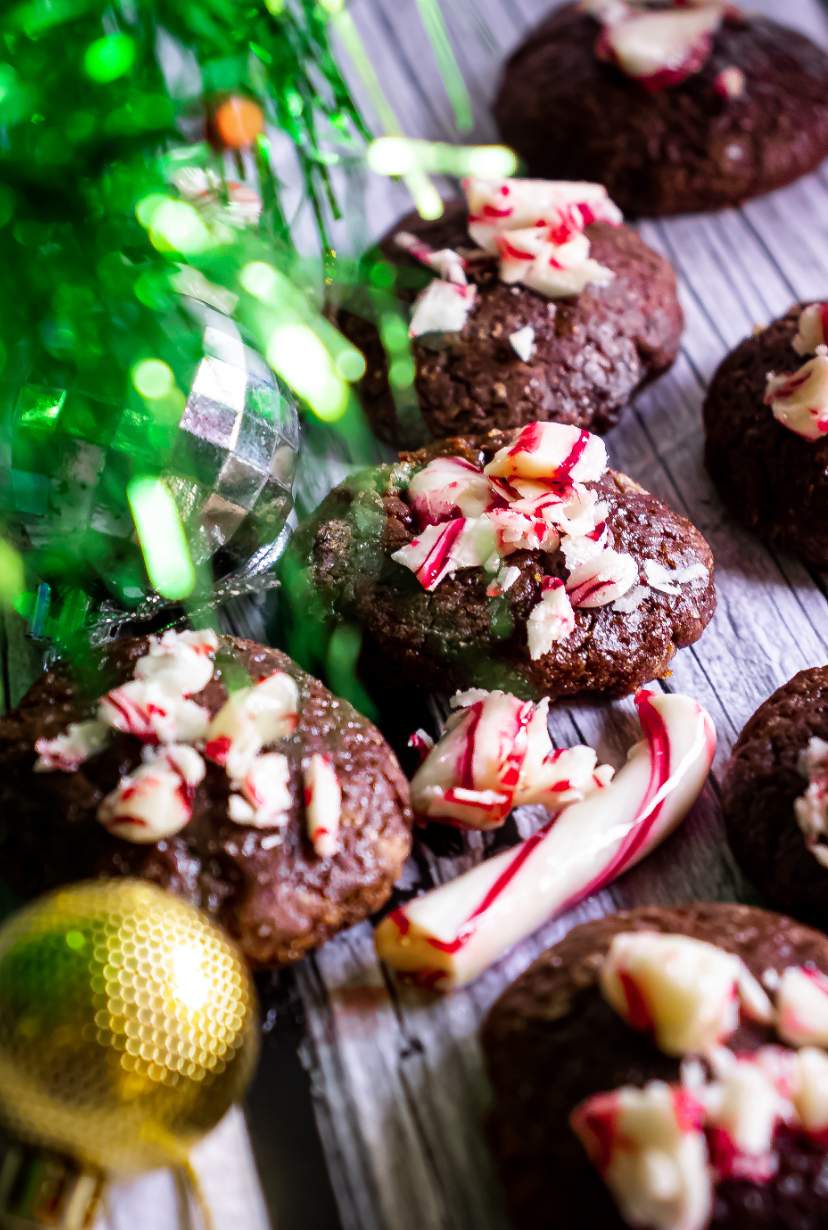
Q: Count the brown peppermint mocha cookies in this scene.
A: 7